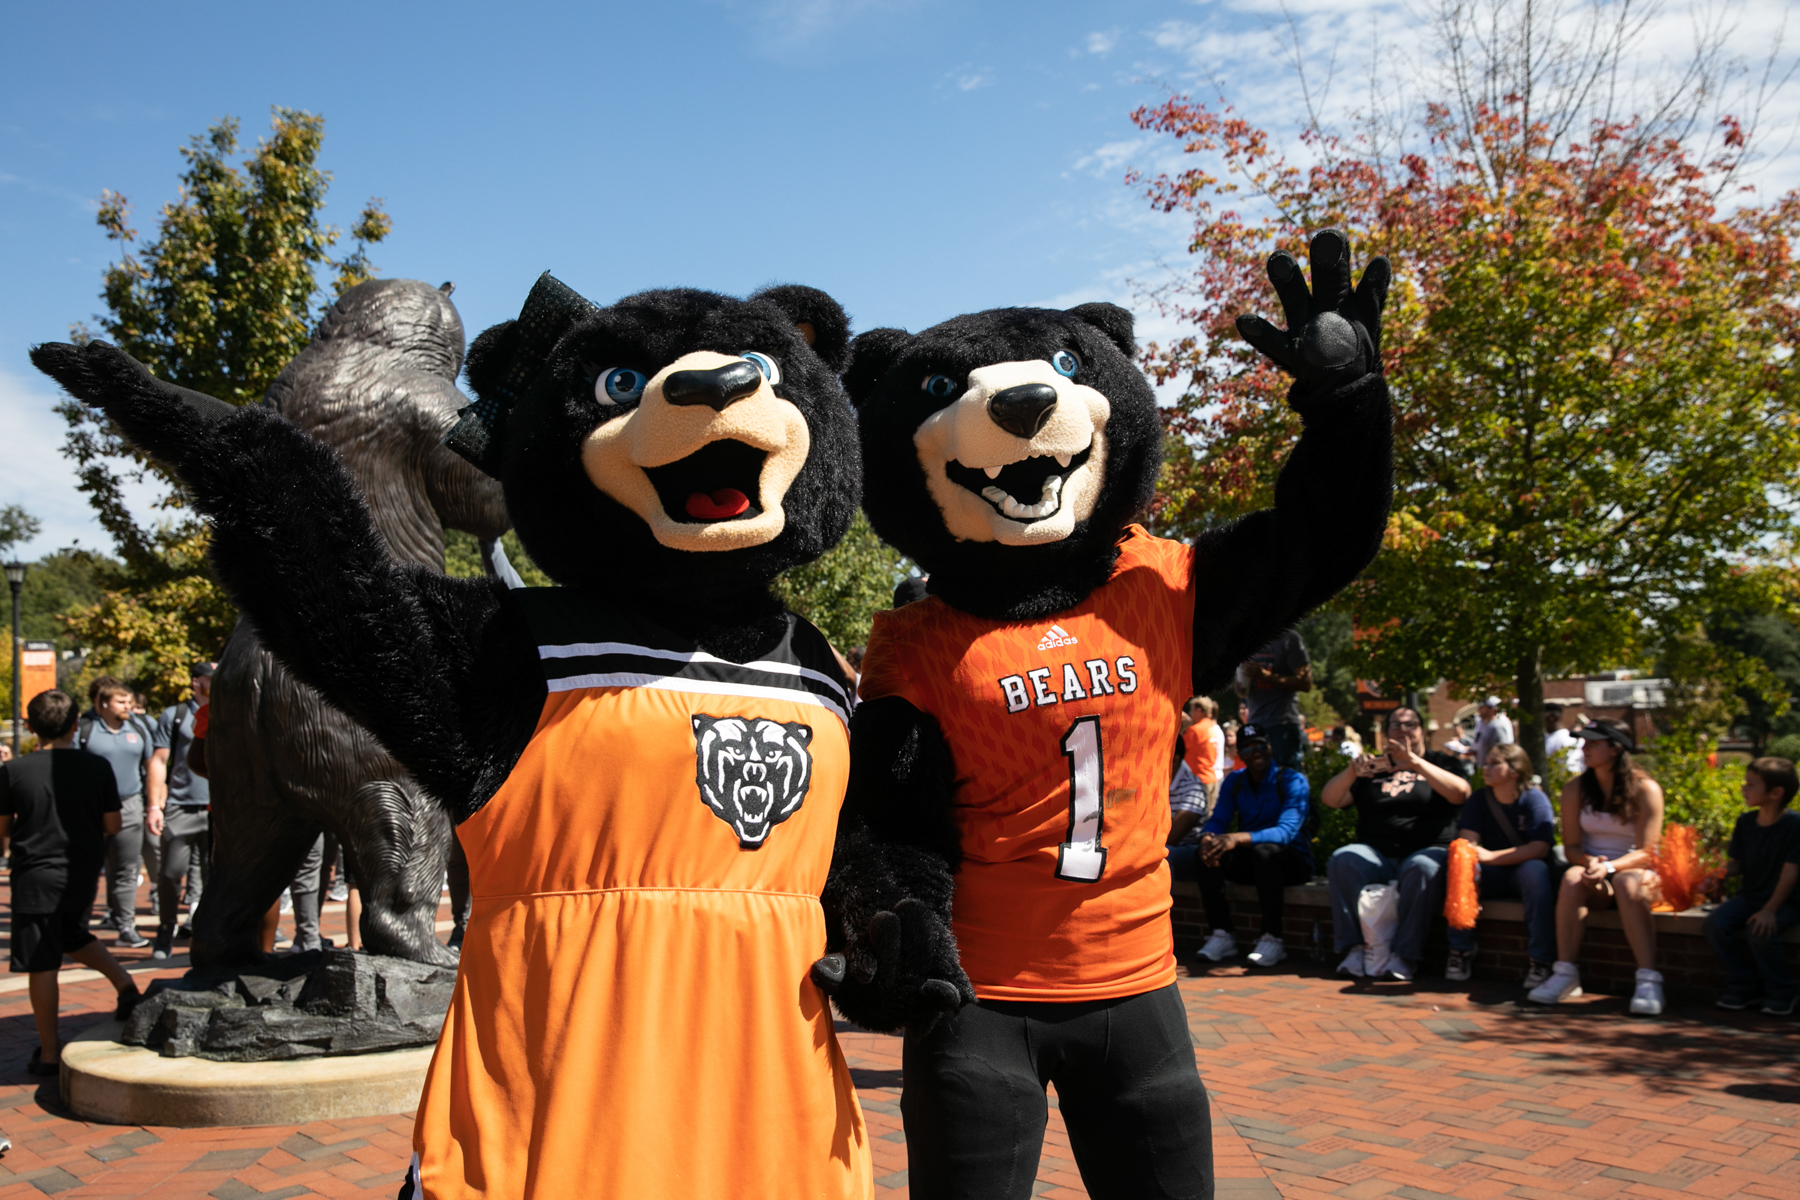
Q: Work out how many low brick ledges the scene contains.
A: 1